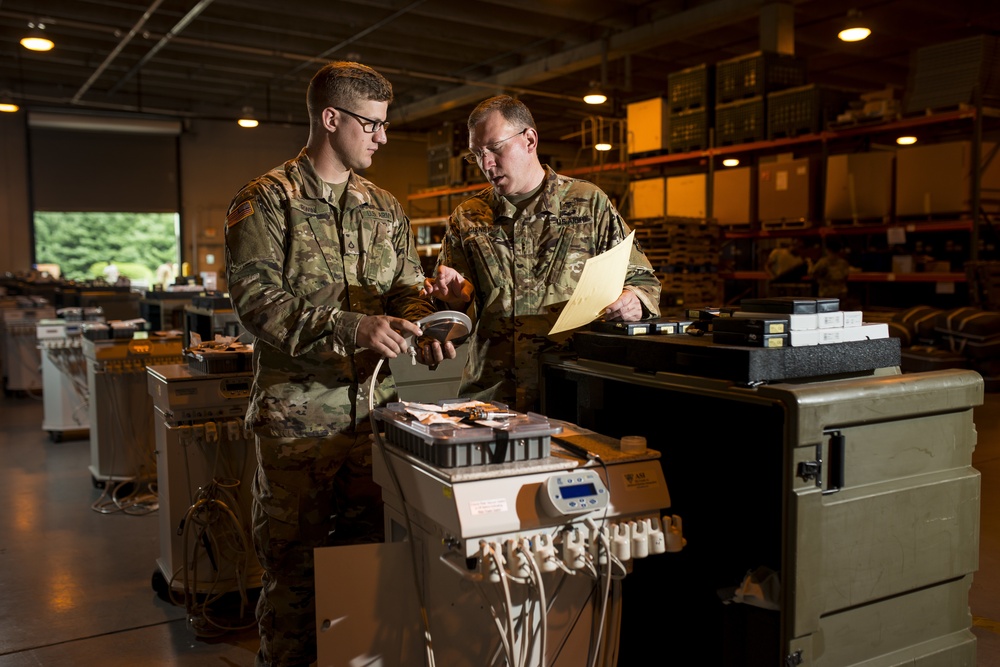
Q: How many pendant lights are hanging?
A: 8